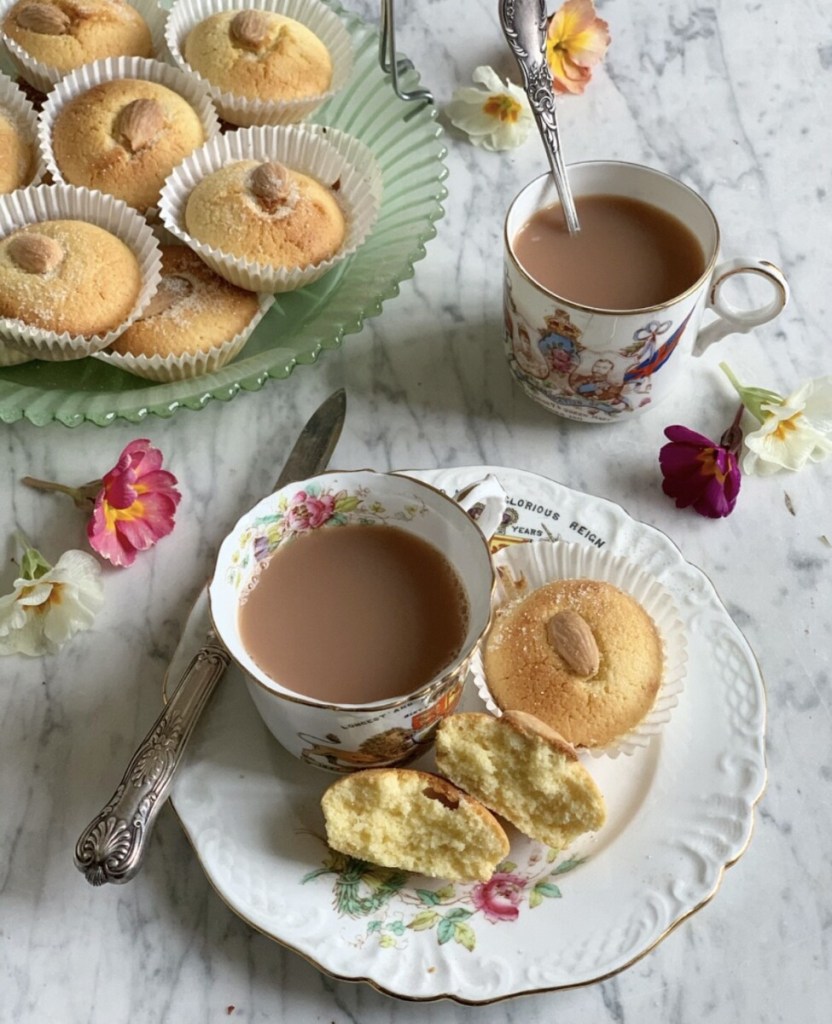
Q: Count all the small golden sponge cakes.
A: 9